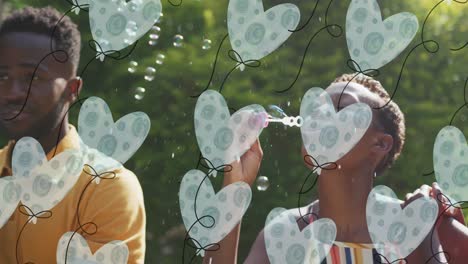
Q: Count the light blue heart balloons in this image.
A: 13